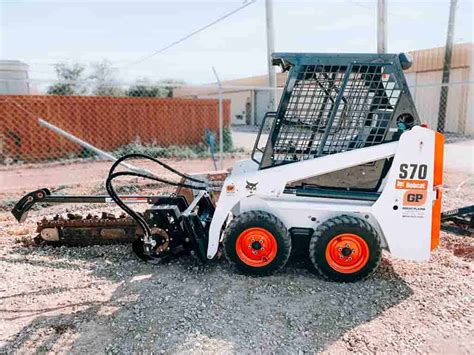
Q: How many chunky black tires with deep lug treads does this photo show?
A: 2